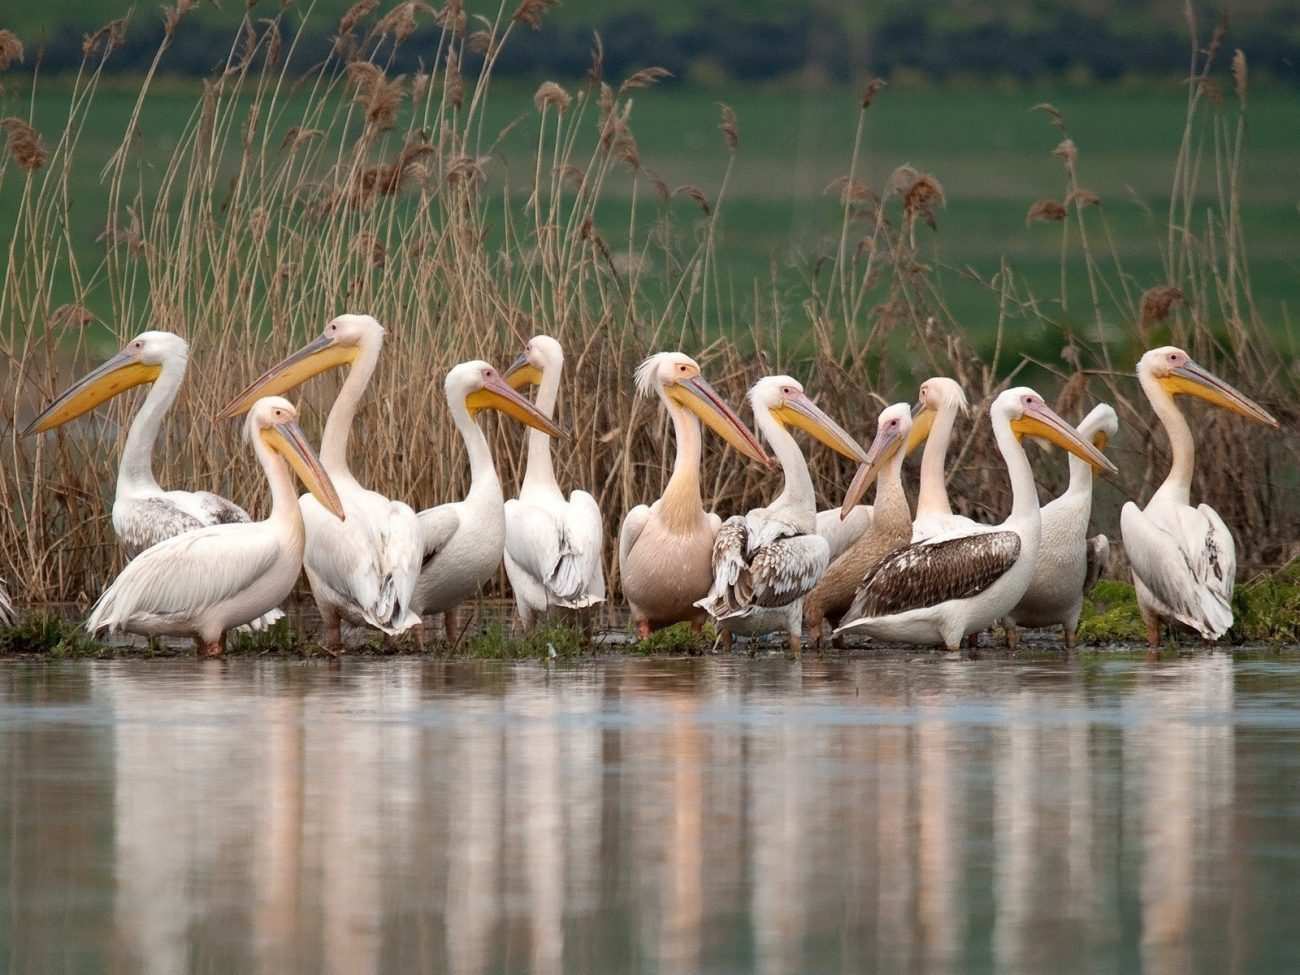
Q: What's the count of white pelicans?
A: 12